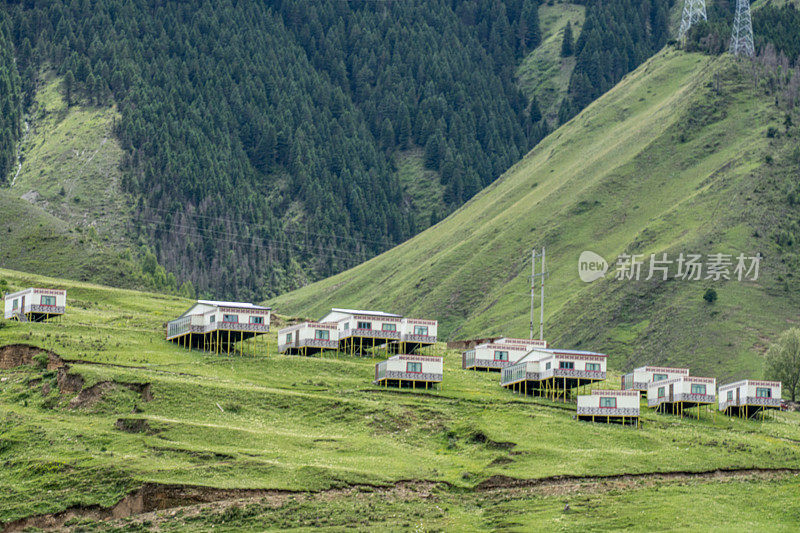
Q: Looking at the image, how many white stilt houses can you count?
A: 13